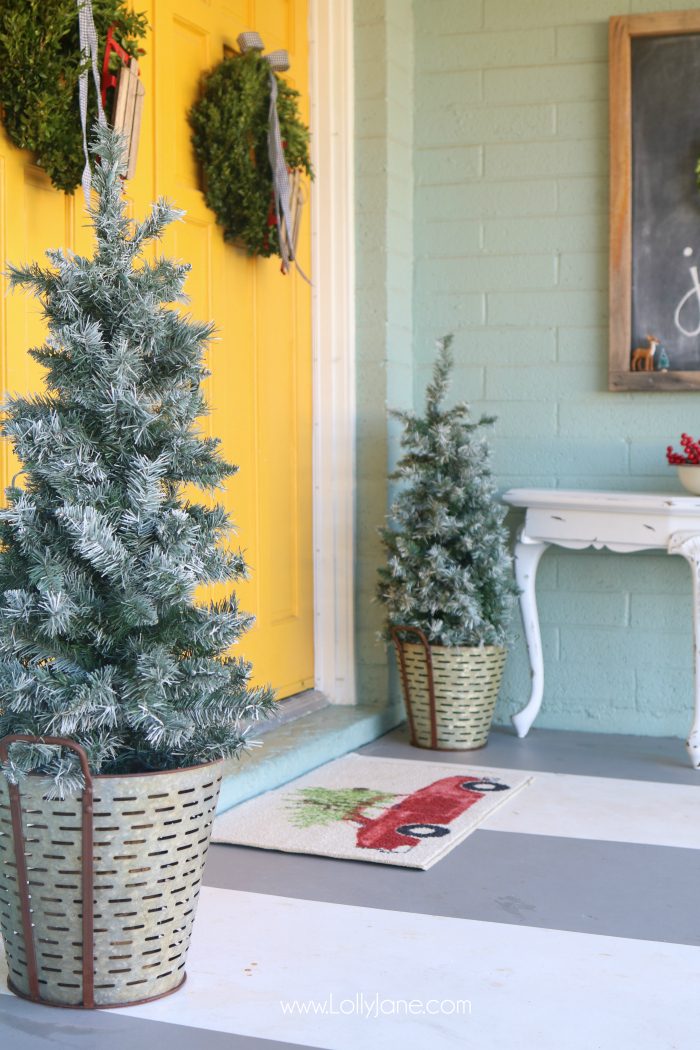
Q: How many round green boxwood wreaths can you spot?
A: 2